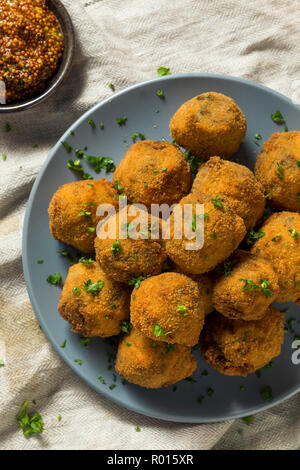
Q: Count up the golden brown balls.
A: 14